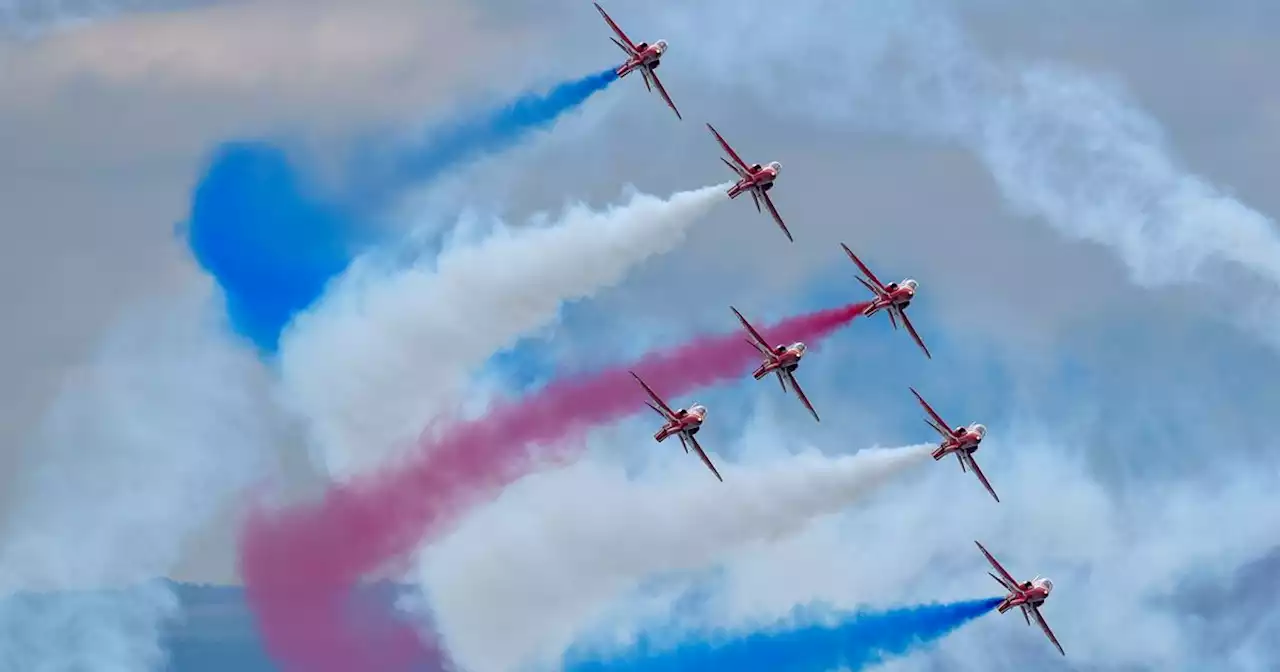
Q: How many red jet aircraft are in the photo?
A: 7